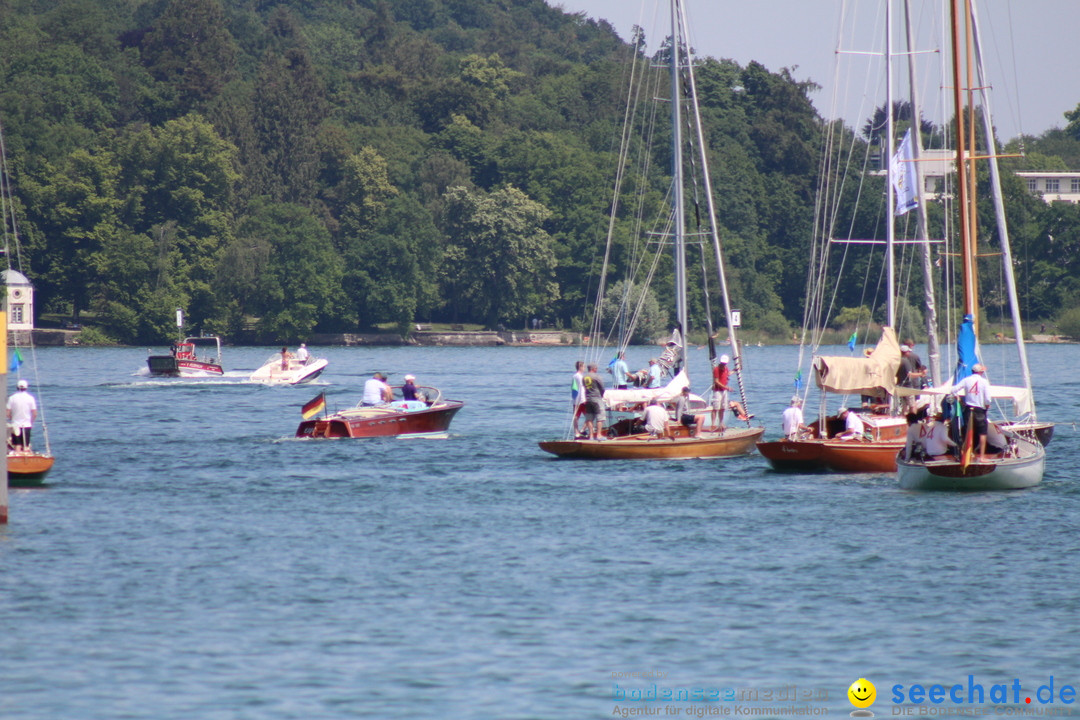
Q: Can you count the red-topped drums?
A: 0